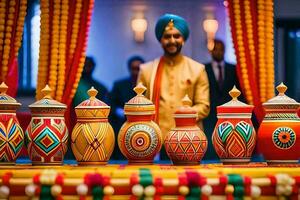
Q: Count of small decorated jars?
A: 7